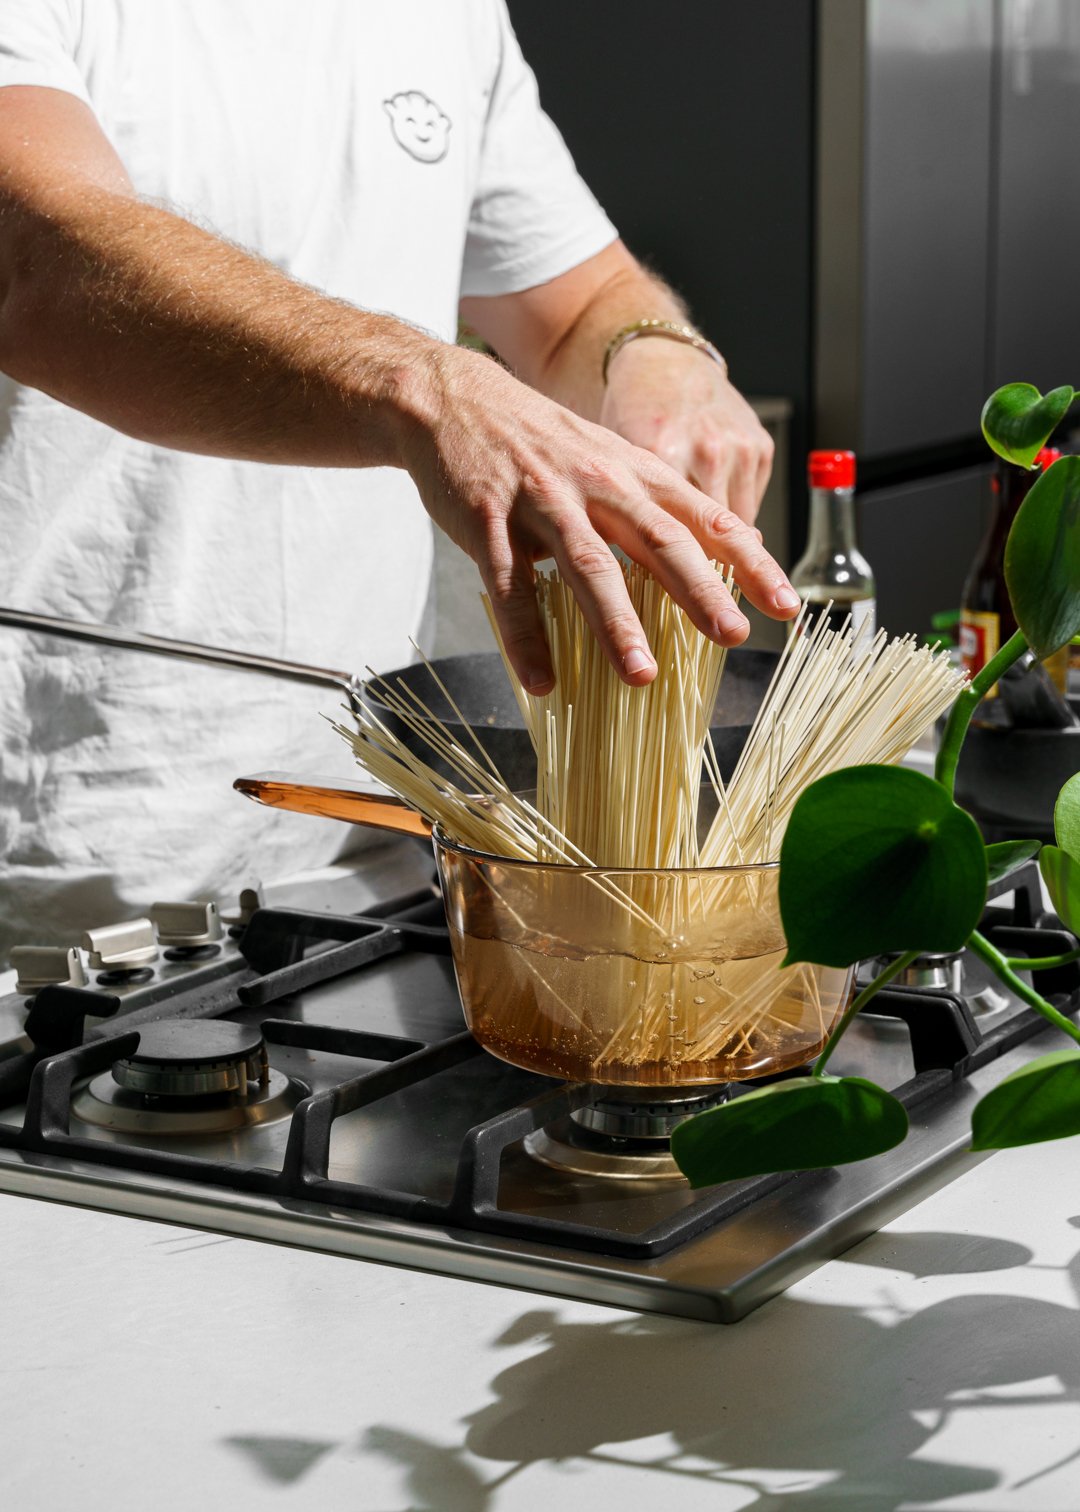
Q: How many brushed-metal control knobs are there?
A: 4